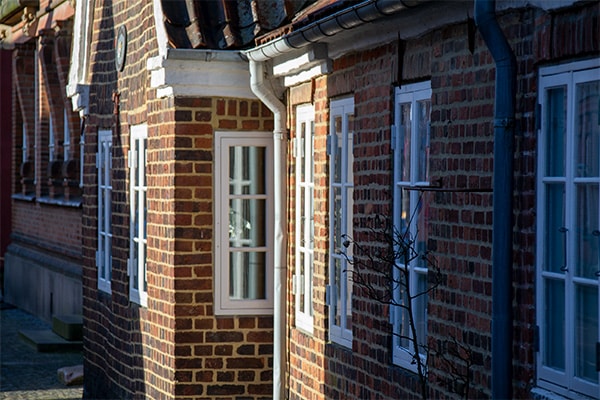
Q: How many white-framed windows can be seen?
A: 7